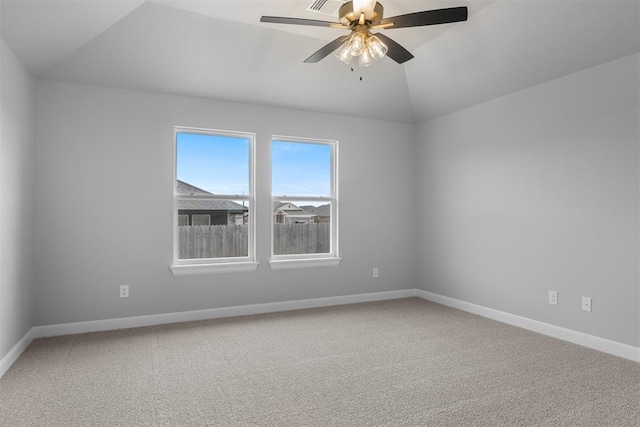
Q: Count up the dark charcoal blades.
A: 4